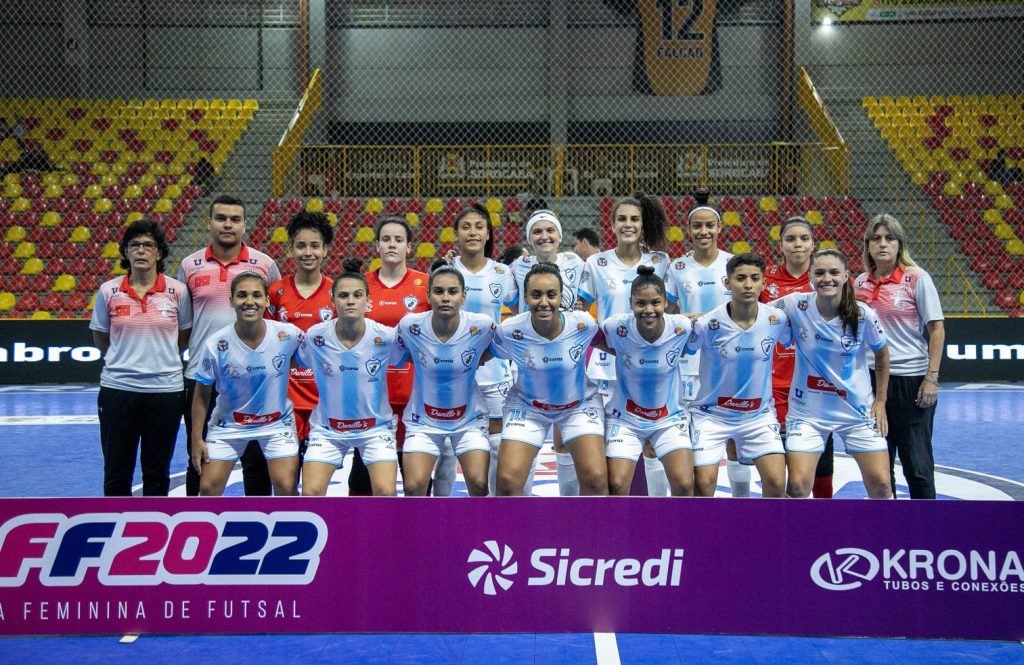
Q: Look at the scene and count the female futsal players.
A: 14